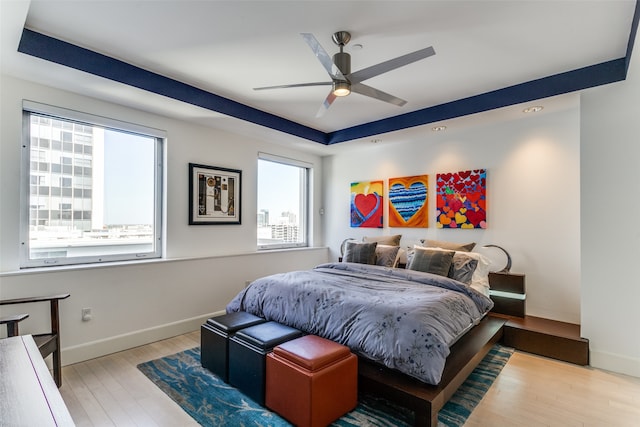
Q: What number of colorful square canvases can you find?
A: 3